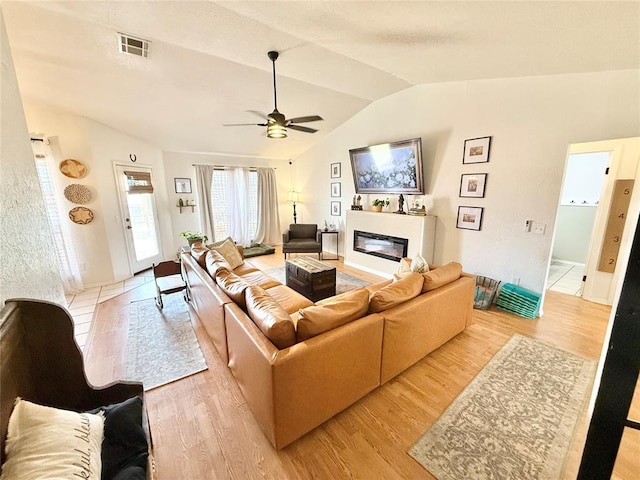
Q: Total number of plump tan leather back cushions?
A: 7